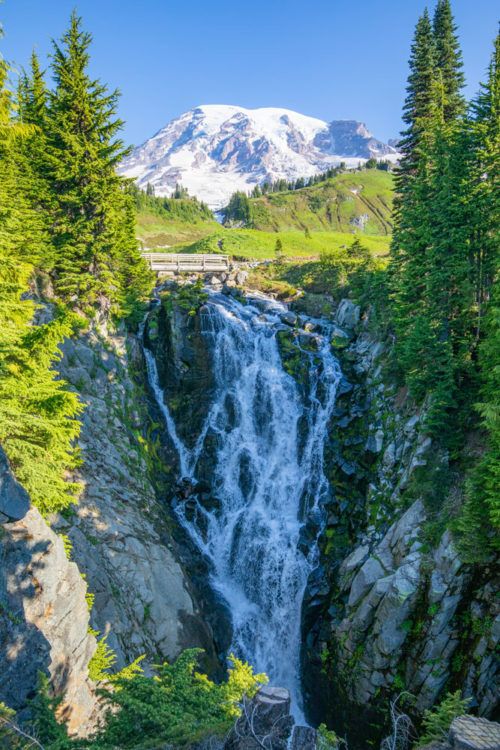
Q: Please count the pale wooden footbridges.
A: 1